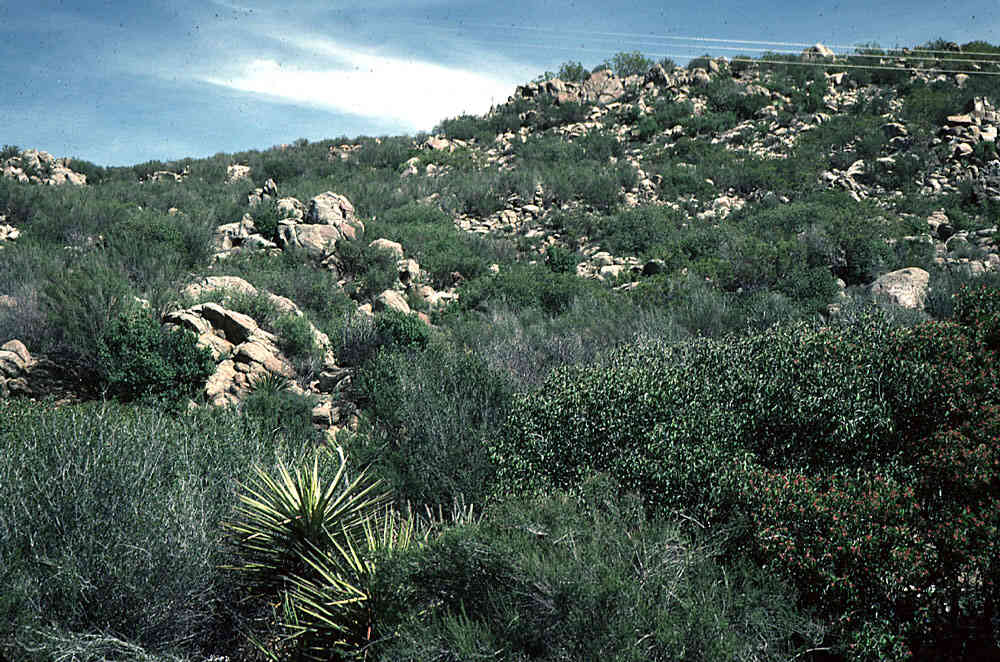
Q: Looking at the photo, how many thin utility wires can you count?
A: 3